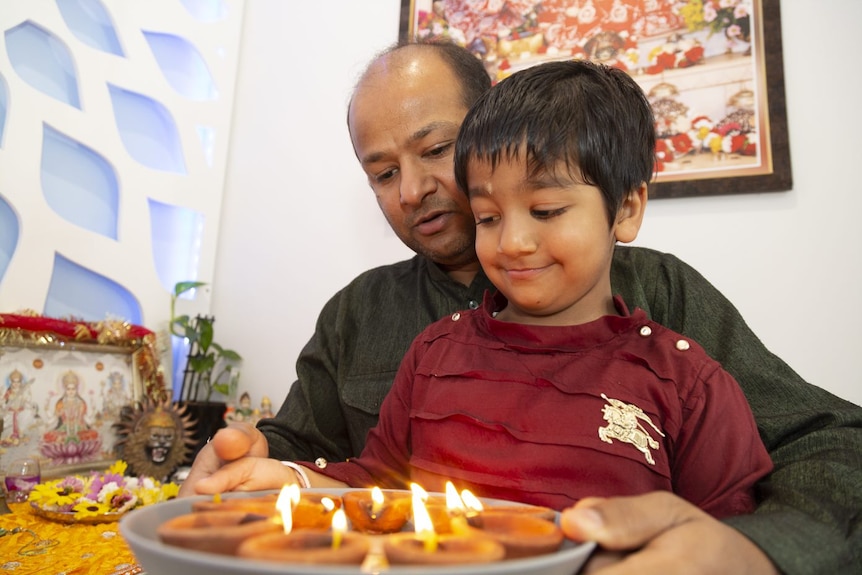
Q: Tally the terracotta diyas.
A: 9